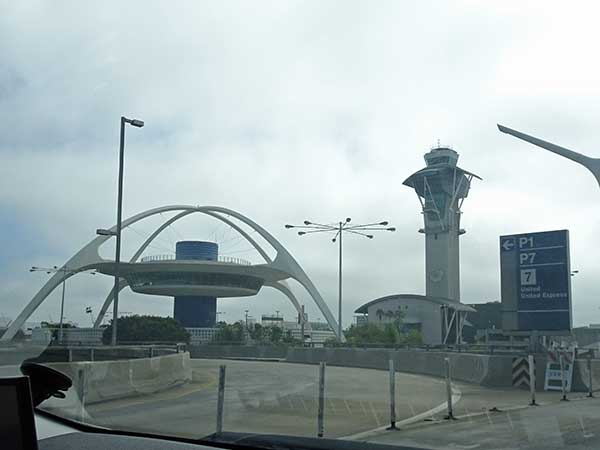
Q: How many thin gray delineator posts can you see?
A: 7